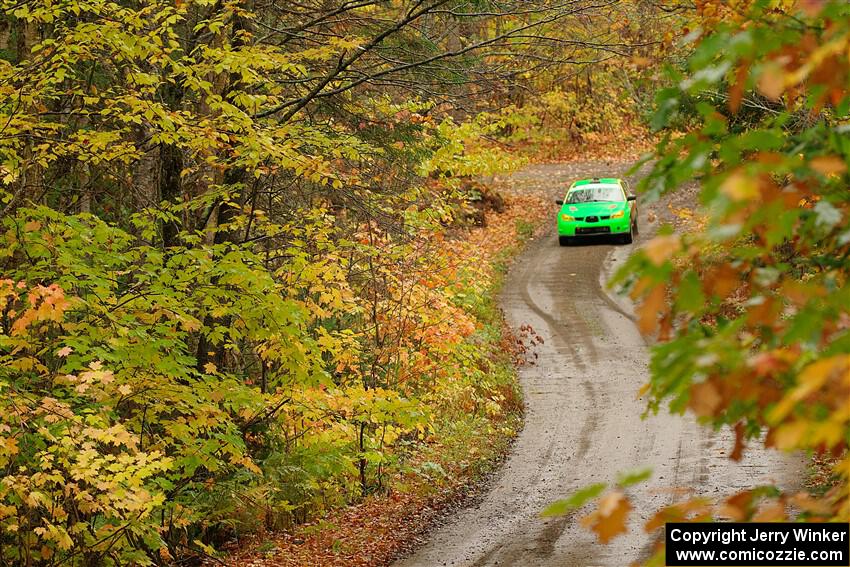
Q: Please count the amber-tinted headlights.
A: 2